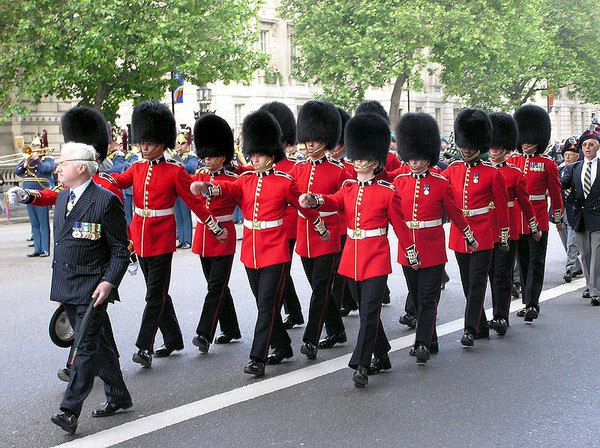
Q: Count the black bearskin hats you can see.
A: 13